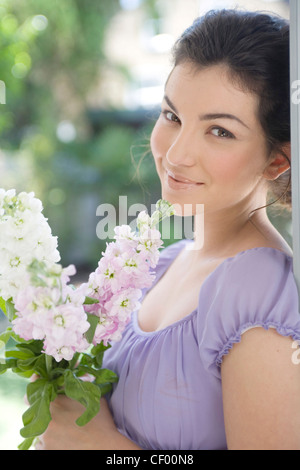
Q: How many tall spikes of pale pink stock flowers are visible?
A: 2